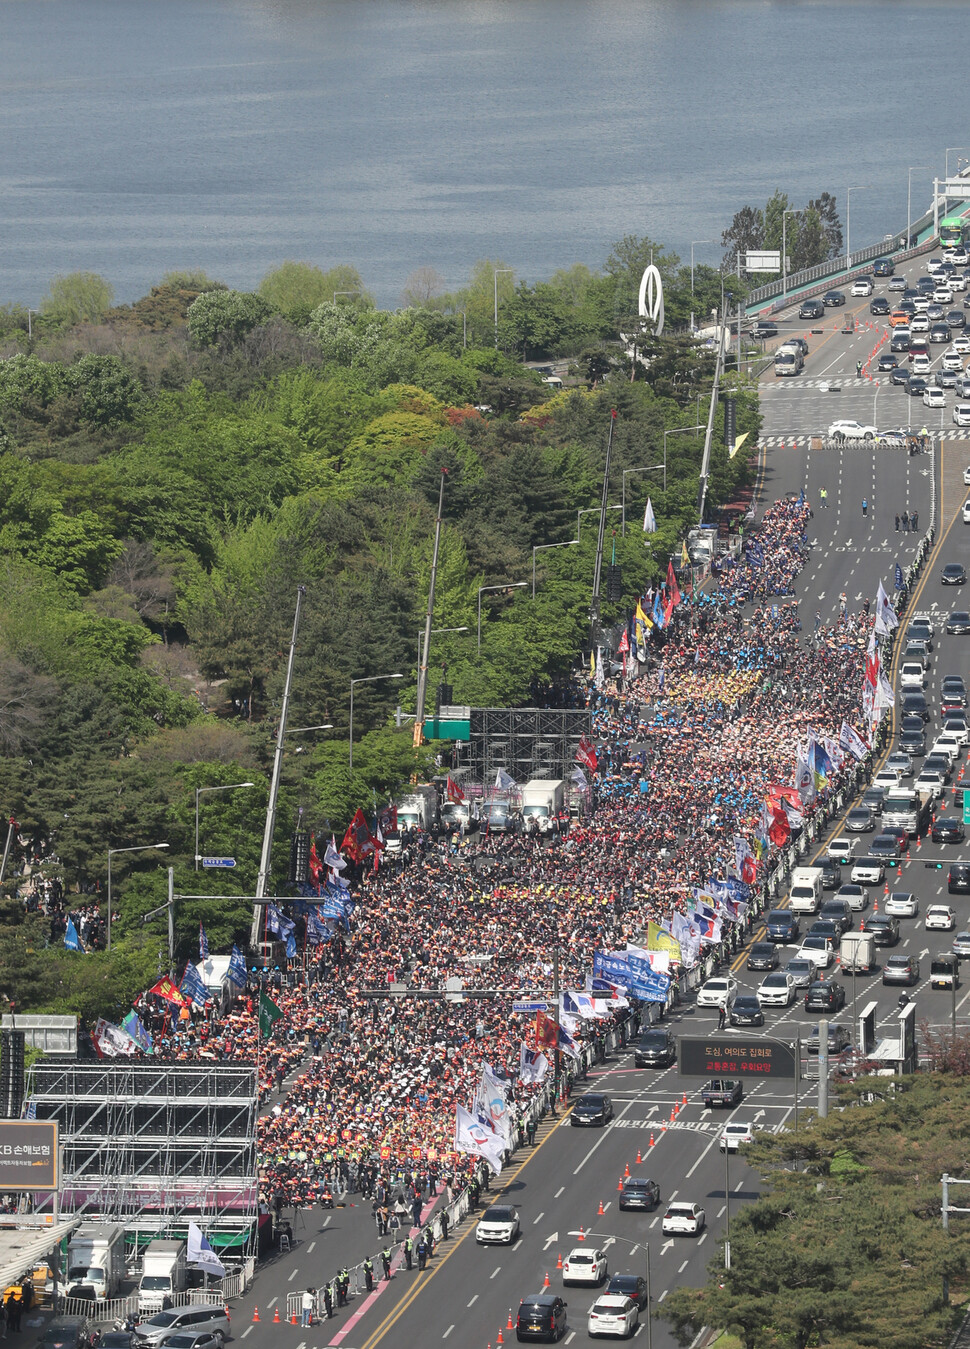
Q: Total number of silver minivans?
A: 1